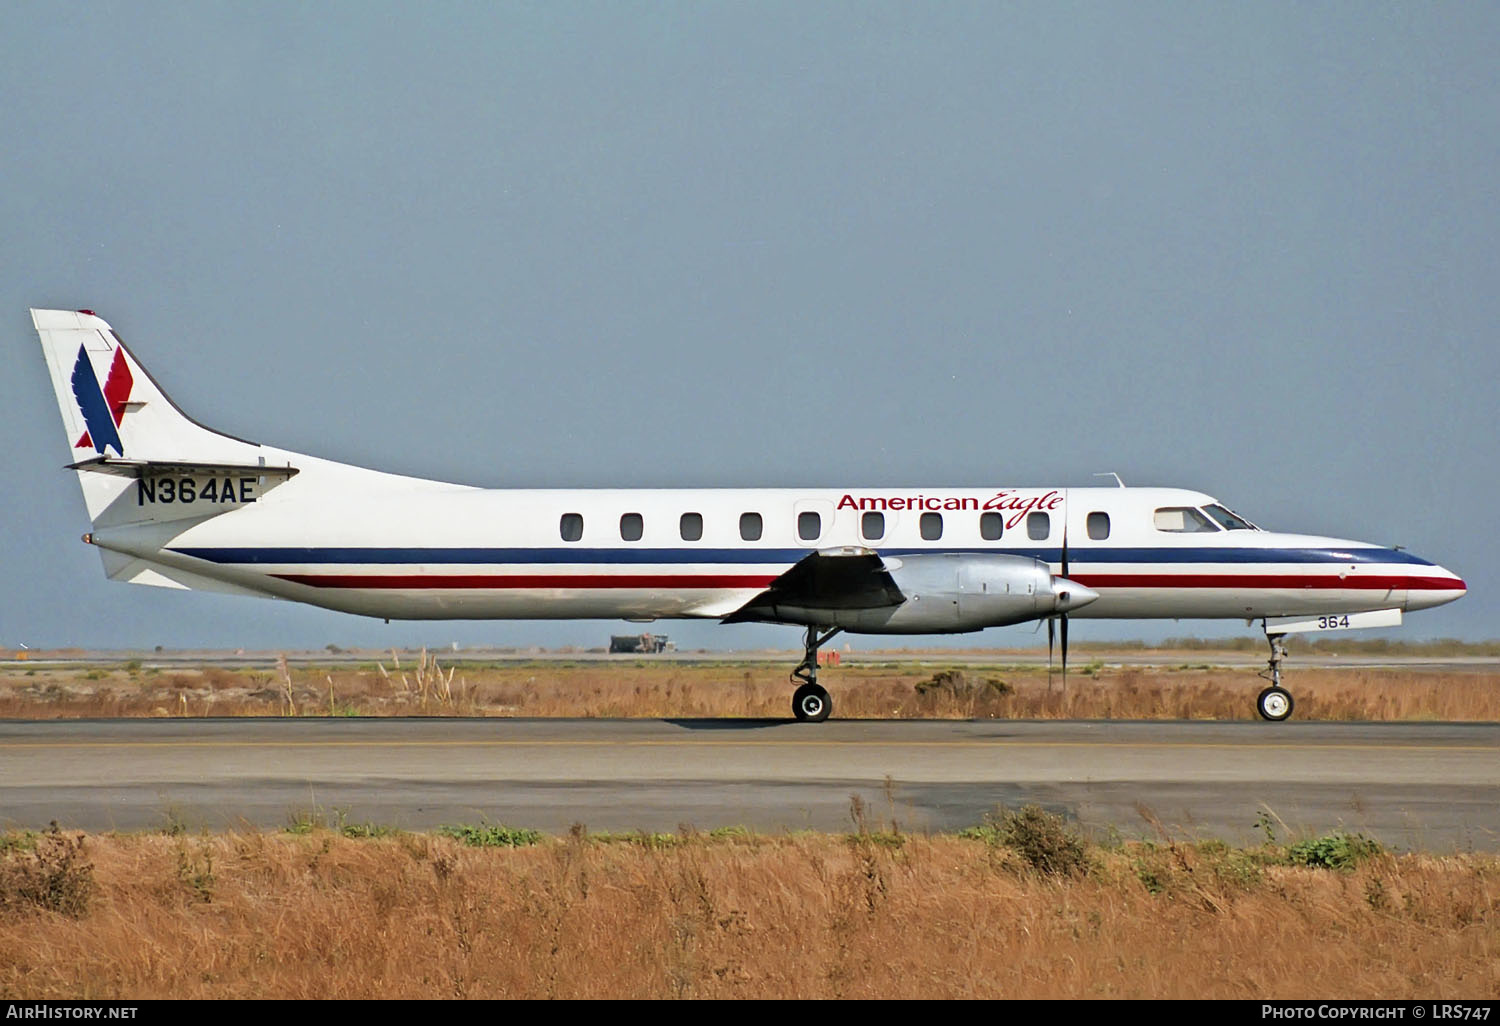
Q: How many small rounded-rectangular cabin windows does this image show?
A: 10